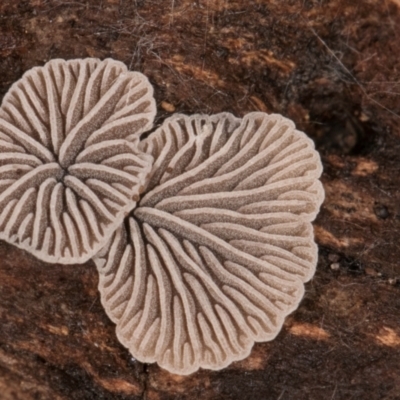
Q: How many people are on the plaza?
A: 0